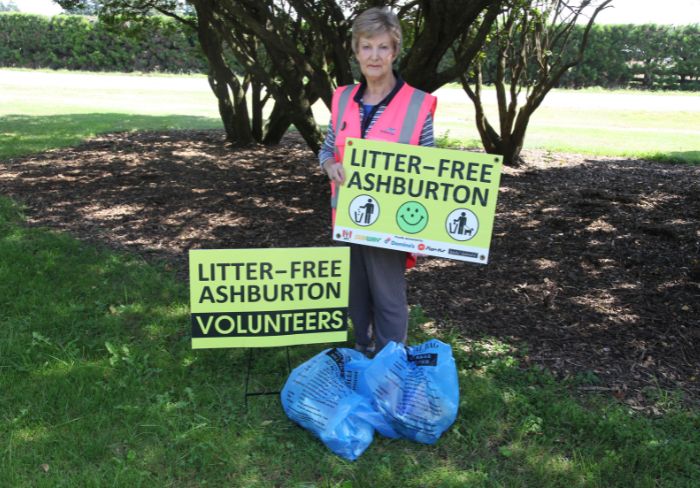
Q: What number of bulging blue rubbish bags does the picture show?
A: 2